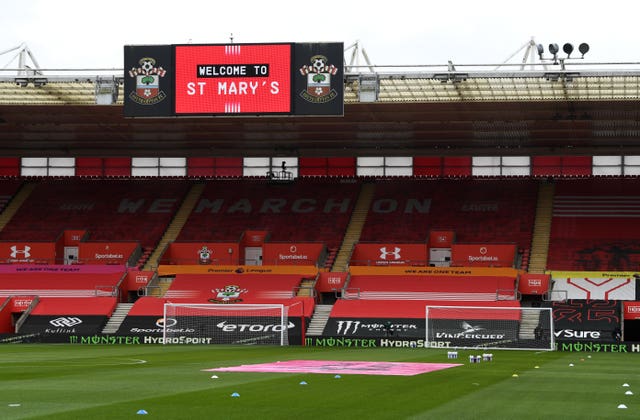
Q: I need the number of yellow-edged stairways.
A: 4